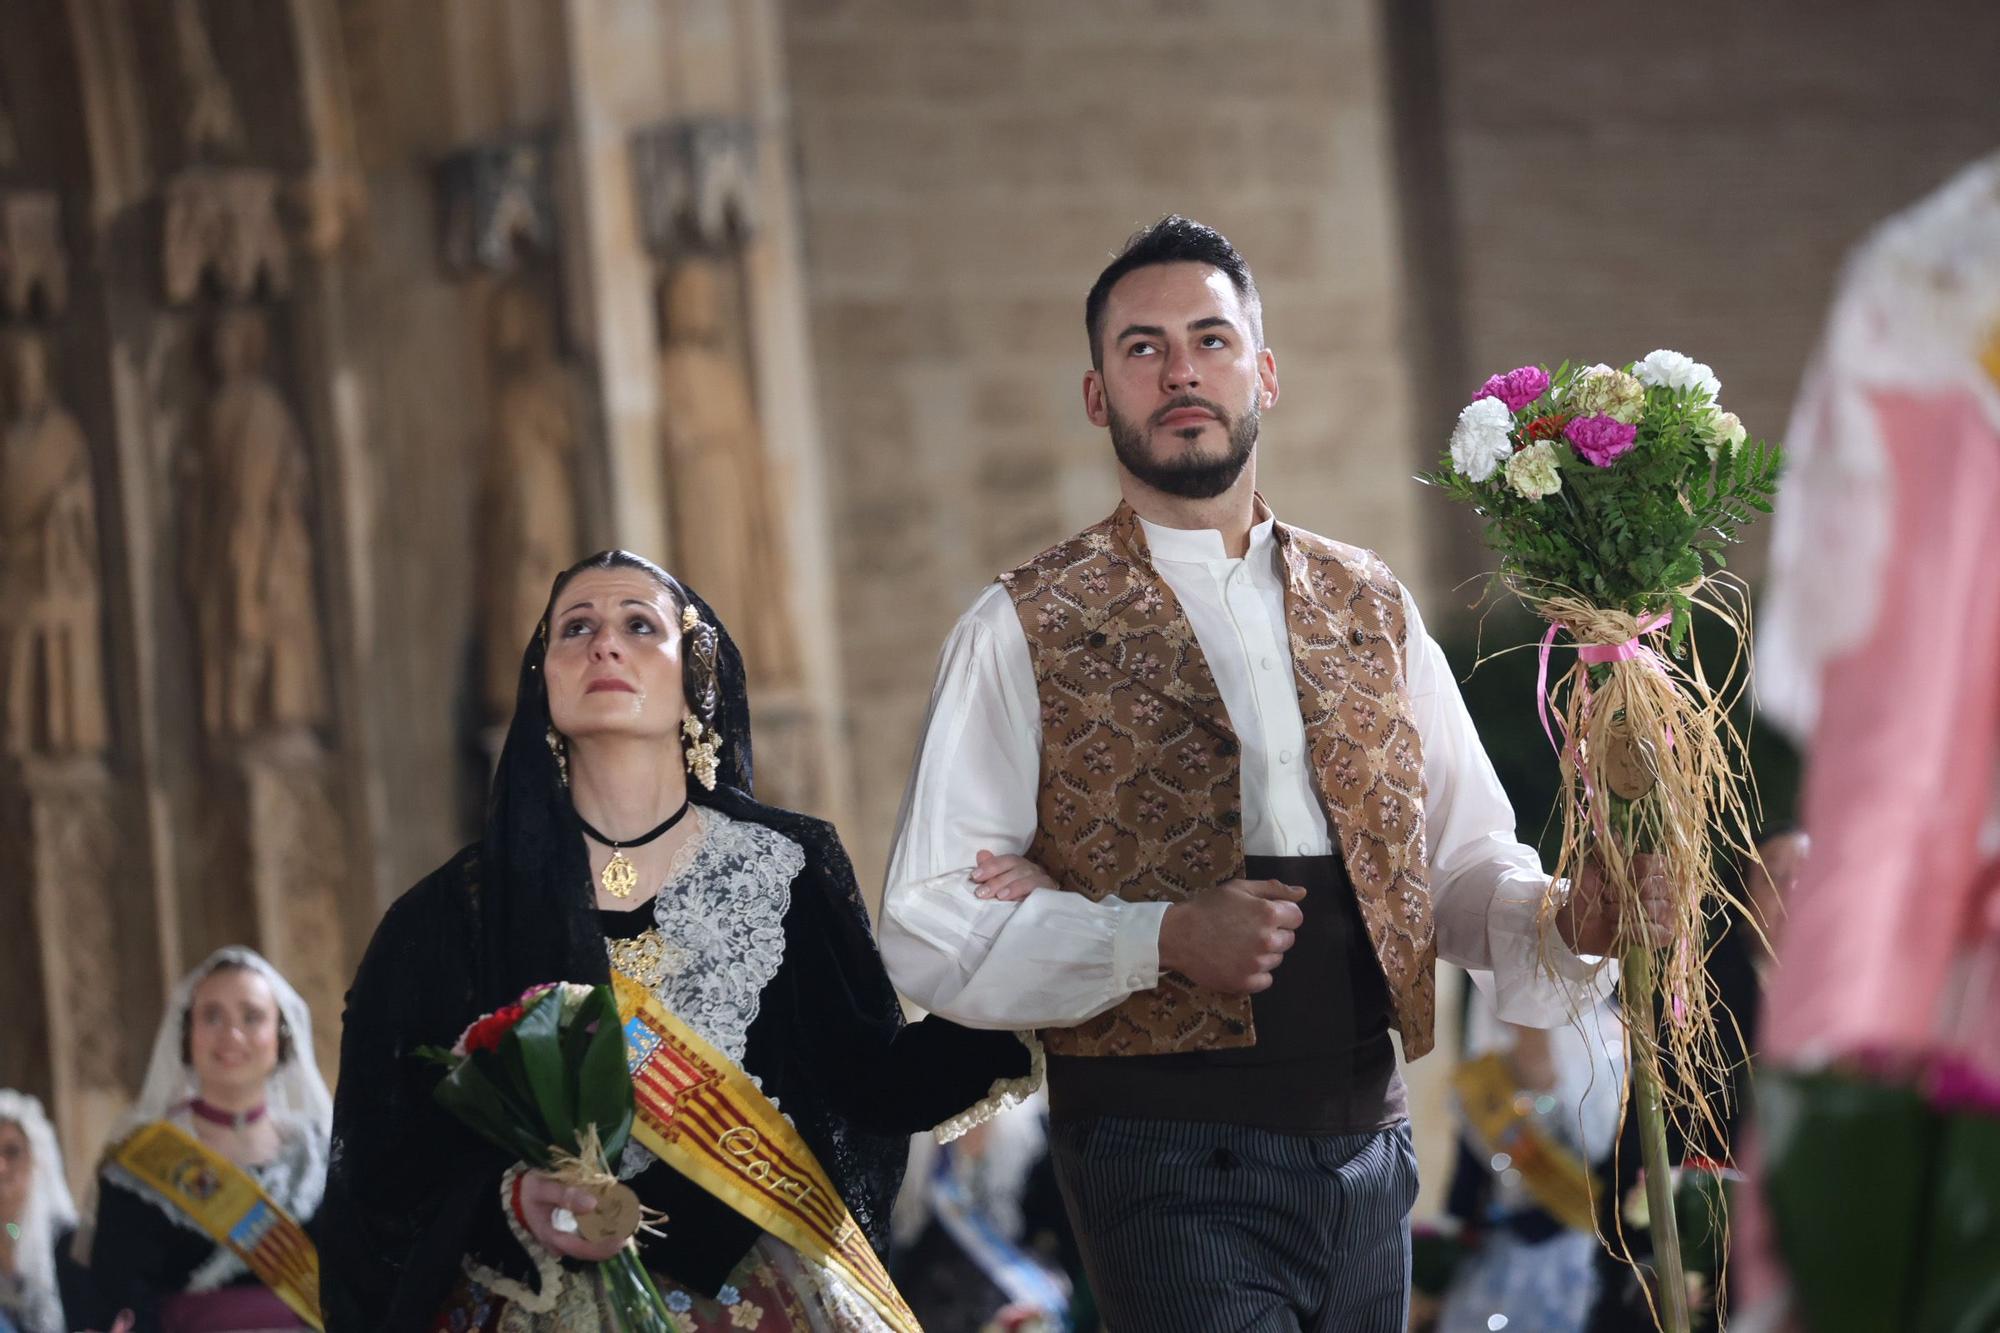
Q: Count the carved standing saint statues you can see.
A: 4